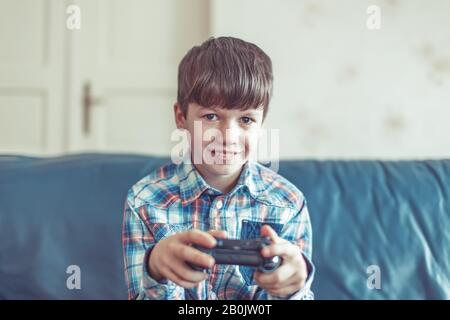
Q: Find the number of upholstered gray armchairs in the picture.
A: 0